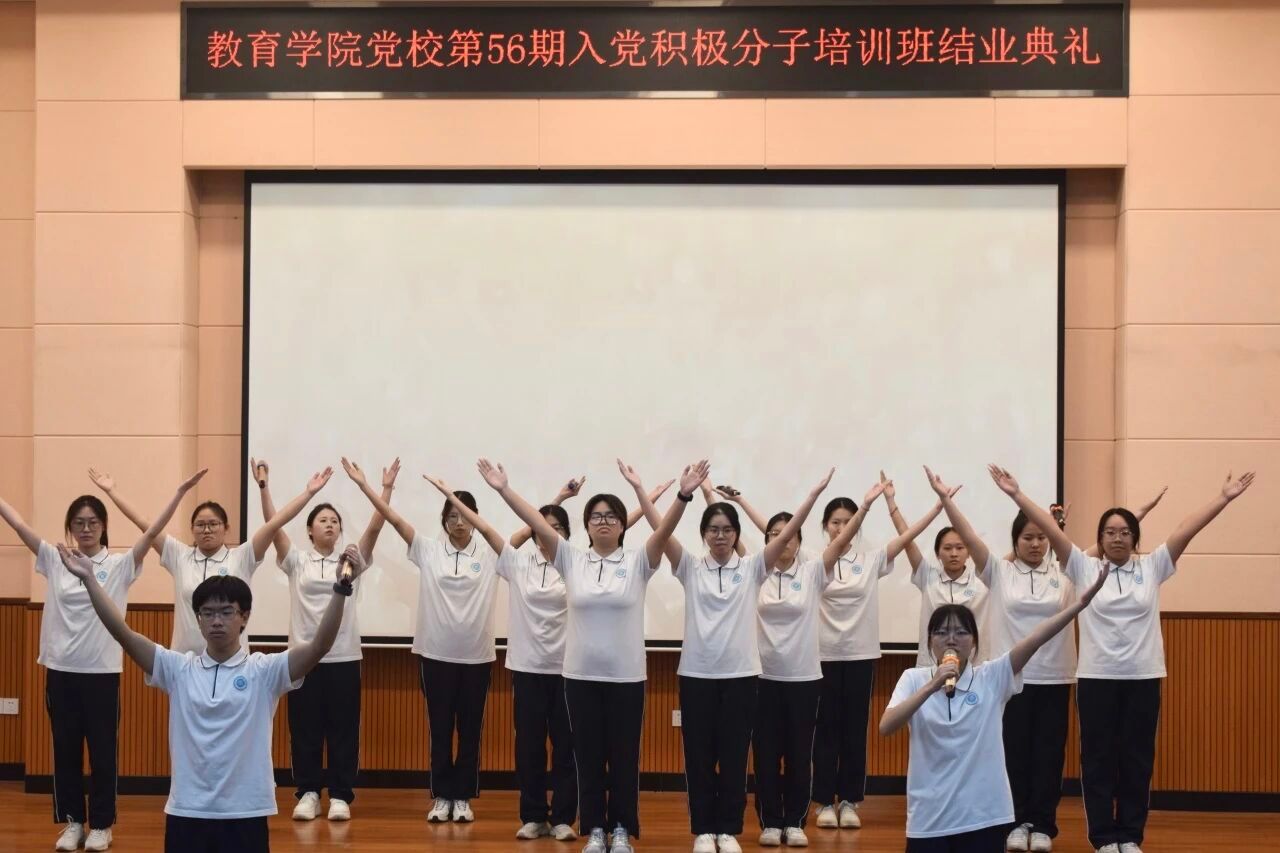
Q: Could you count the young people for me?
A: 14